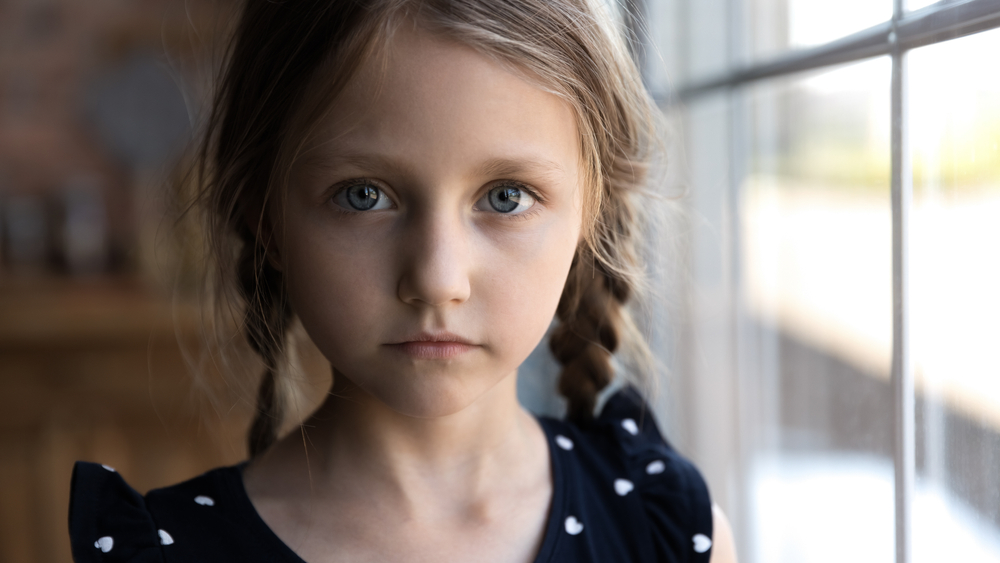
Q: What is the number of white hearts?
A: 10